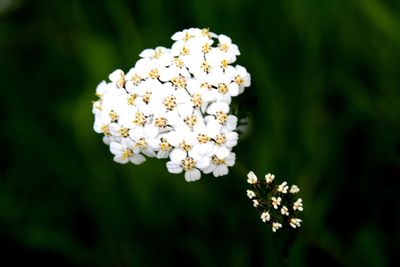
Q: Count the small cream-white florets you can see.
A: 12